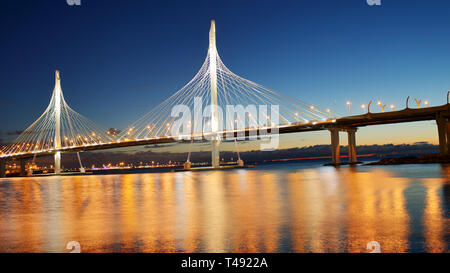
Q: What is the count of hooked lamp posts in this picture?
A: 3